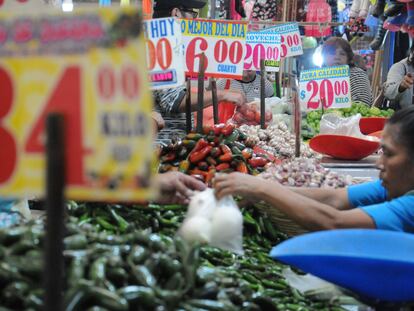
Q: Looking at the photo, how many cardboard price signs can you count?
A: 6